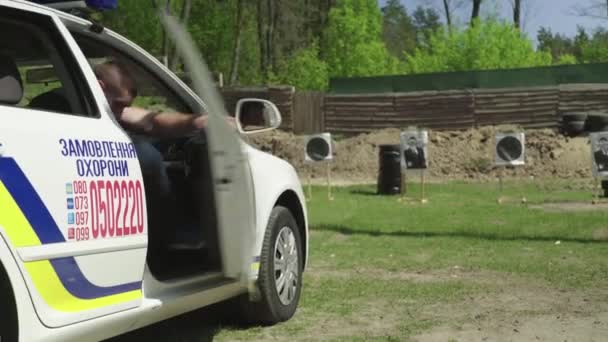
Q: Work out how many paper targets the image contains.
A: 4